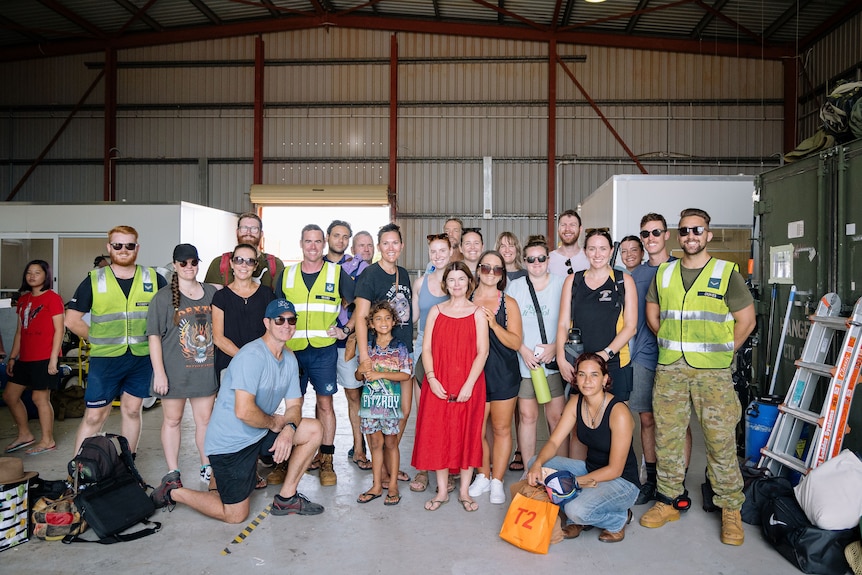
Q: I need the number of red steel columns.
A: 5